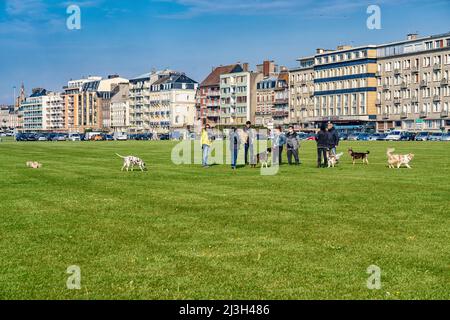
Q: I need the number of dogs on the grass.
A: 6